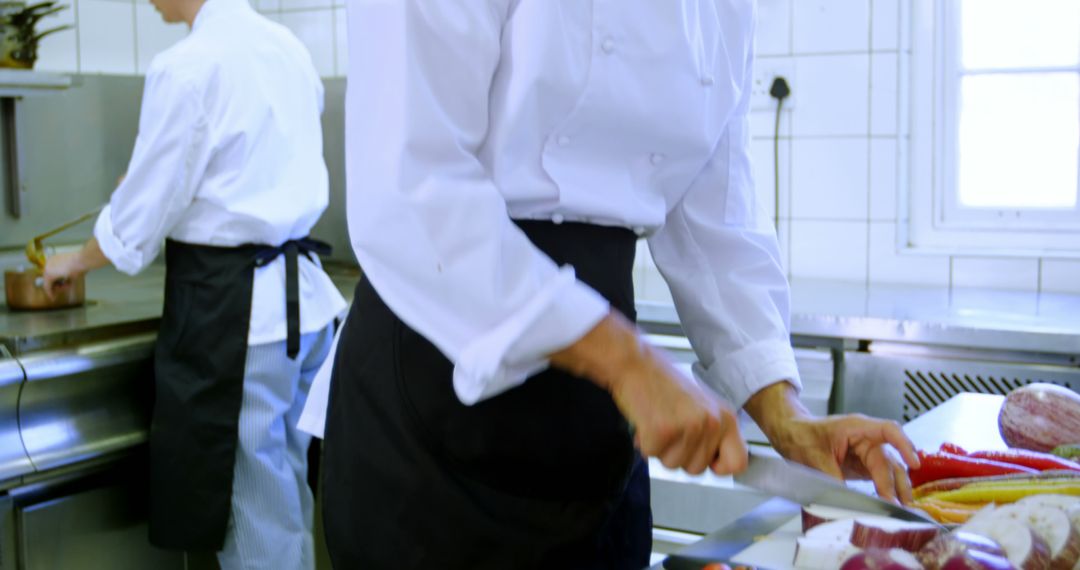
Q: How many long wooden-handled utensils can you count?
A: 1